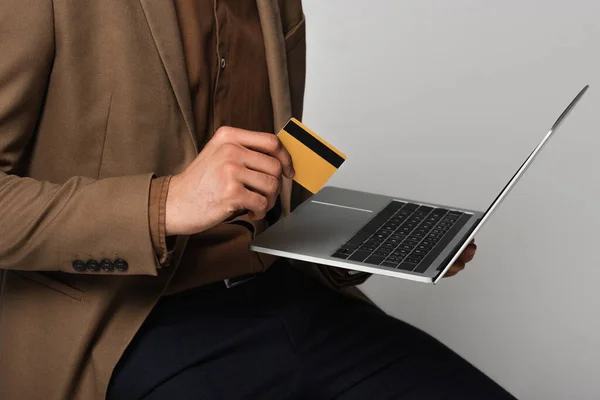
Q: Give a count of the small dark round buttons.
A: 4